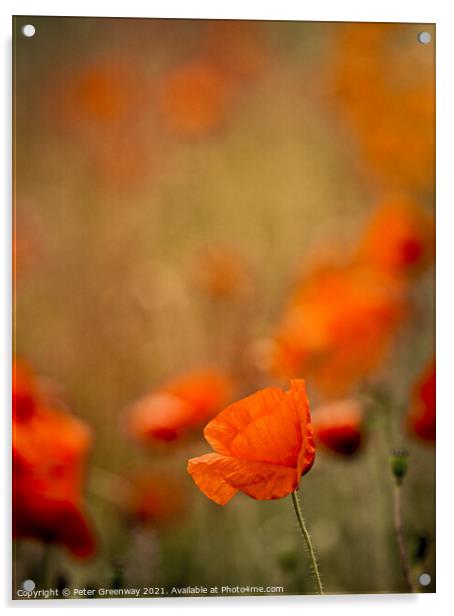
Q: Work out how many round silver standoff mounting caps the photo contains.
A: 4